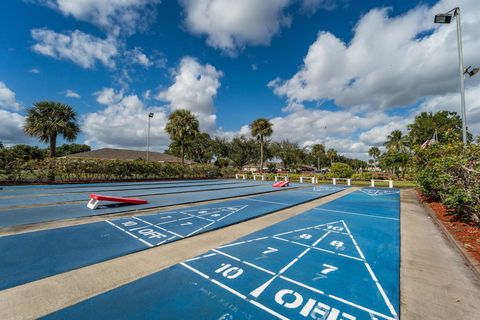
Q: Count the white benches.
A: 6